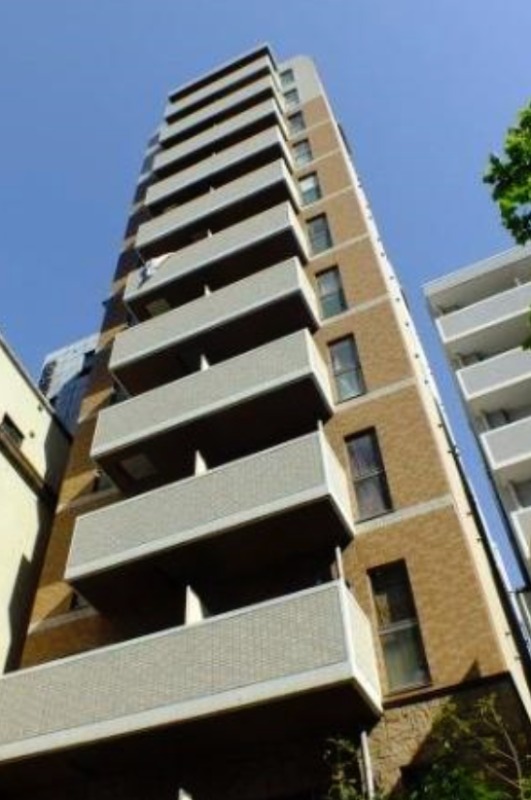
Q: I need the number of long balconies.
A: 10